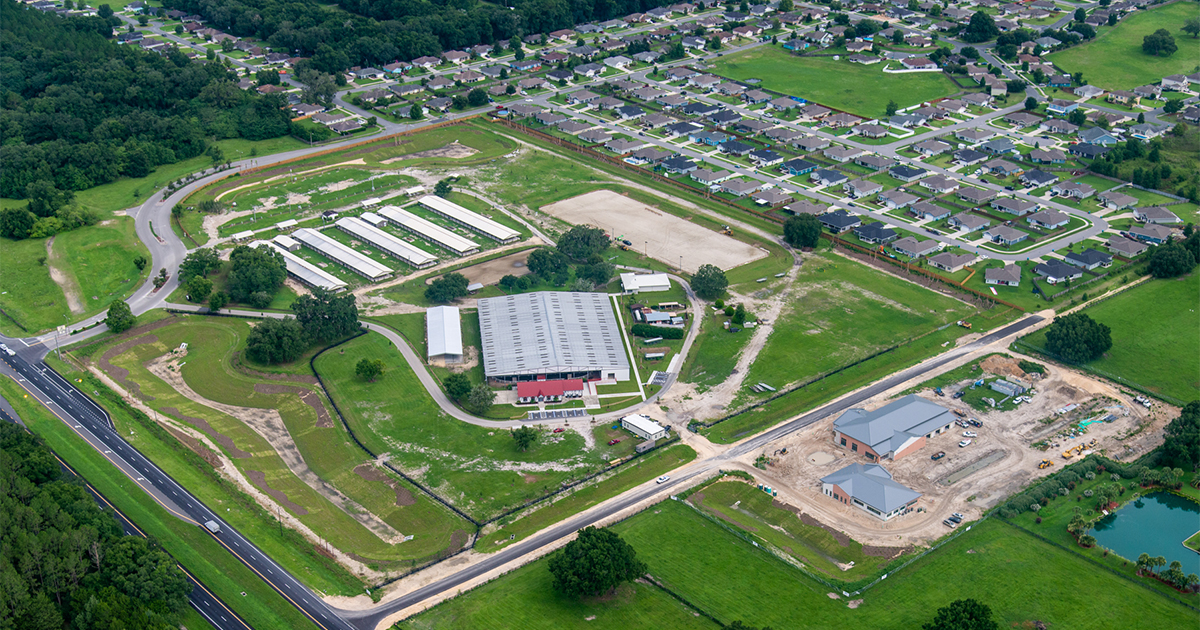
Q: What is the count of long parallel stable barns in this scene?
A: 5